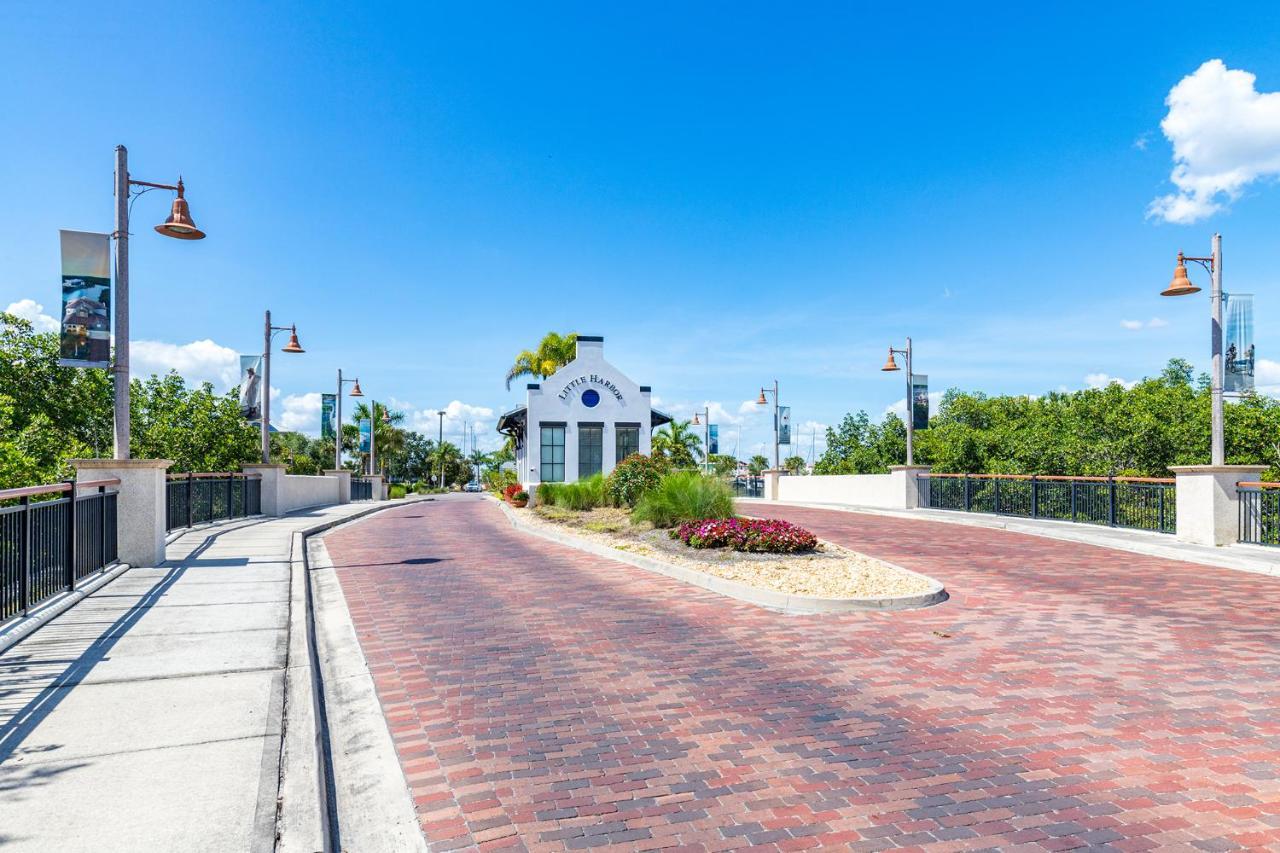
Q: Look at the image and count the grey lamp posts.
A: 8